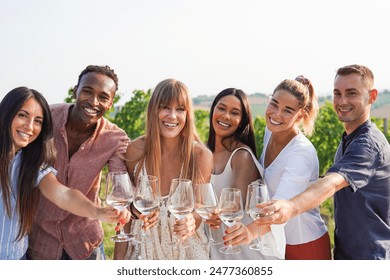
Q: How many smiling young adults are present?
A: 6